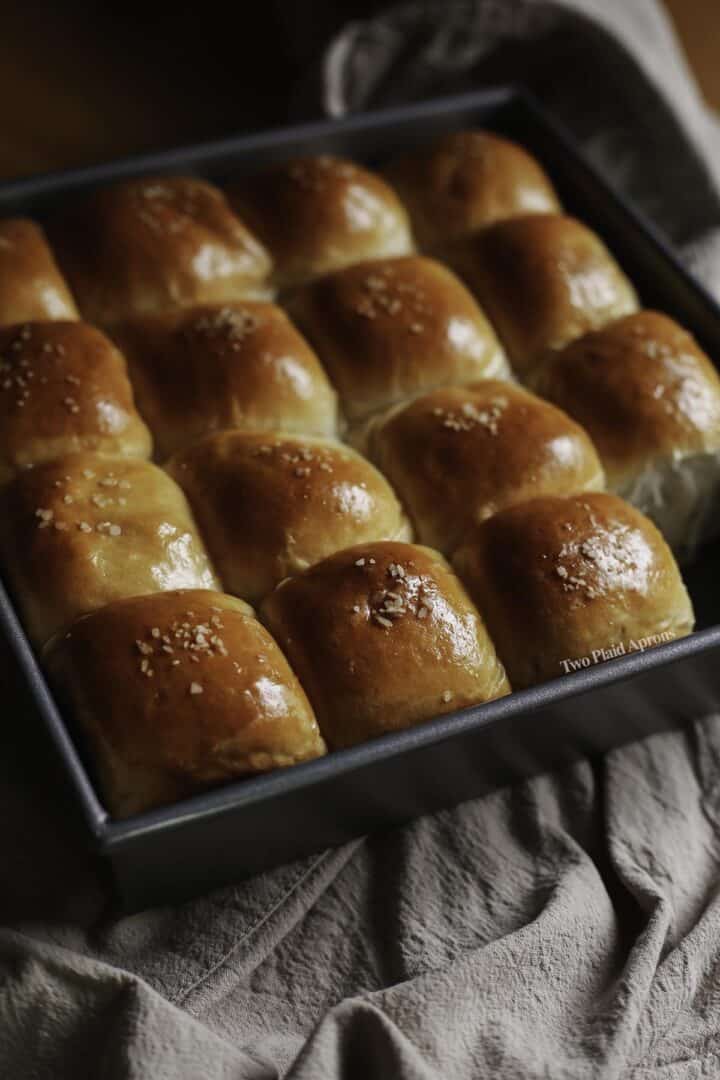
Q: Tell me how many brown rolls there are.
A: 15